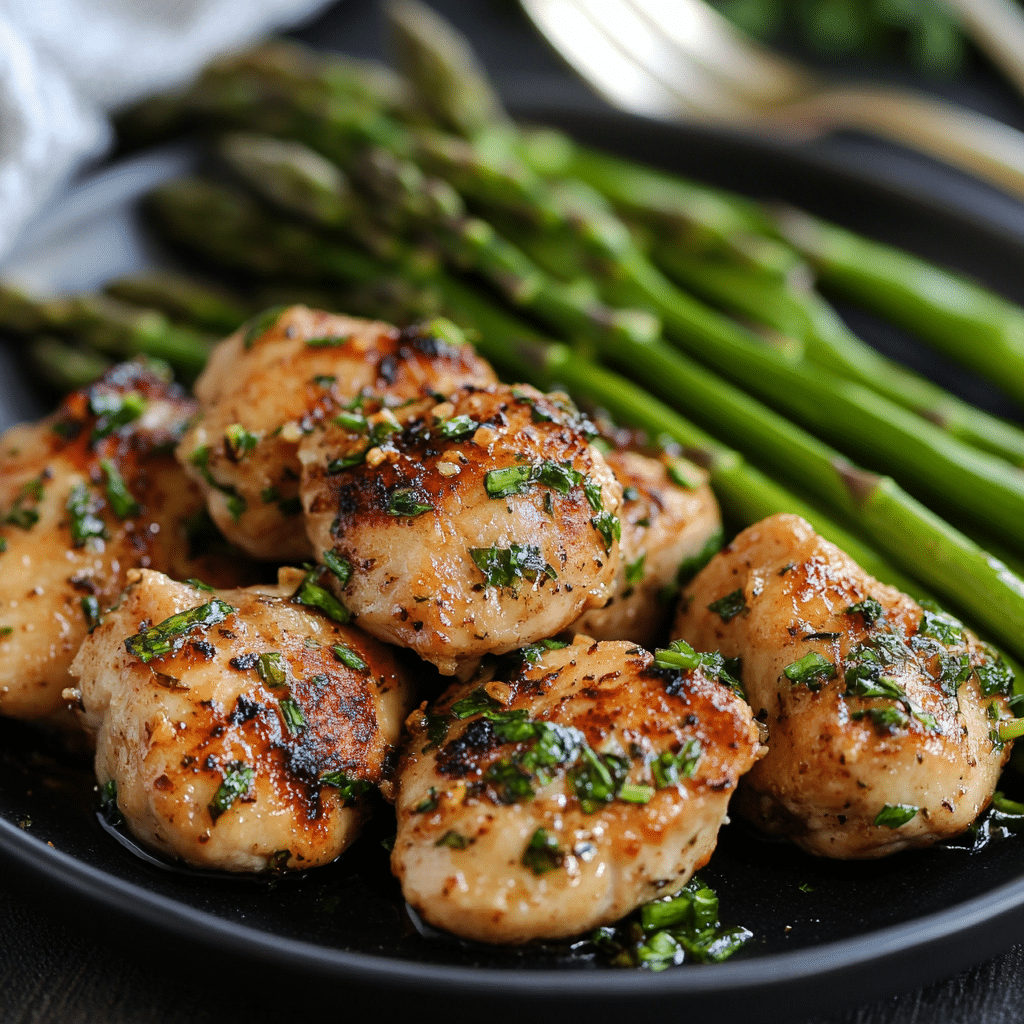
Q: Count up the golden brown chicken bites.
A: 7